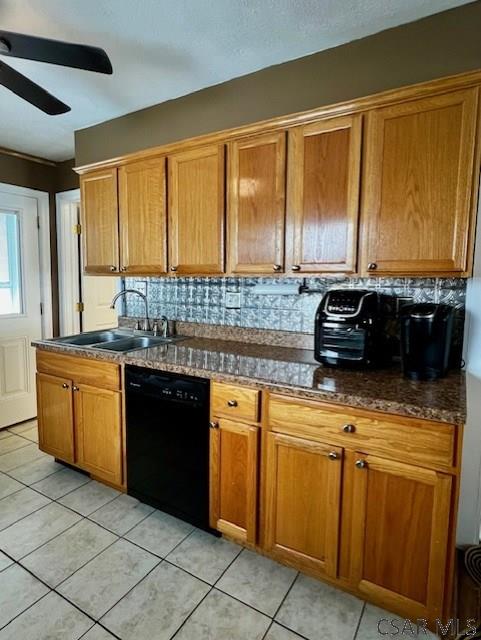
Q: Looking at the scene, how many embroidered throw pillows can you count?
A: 0